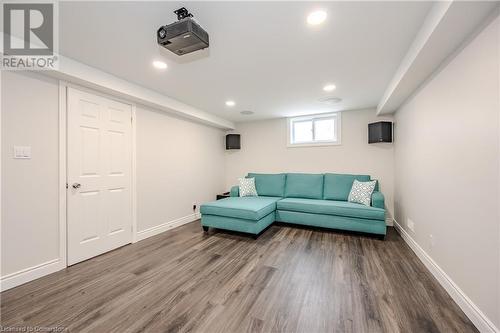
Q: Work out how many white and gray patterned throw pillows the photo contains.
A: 2